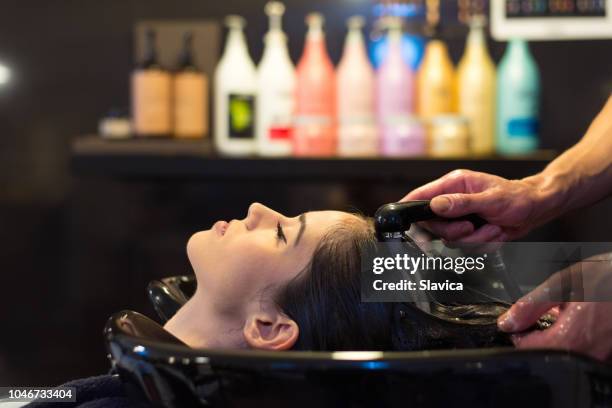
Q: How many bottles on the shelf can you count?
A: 10